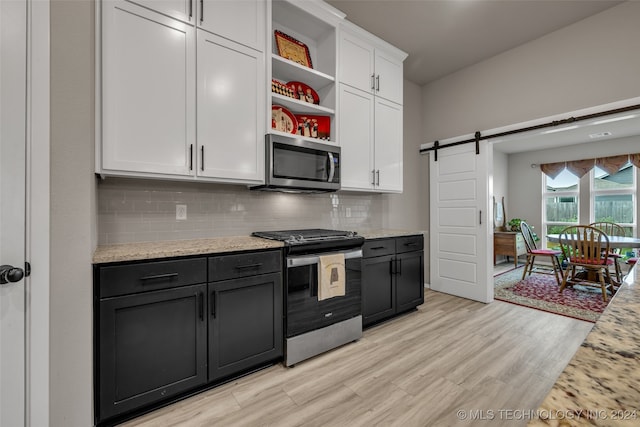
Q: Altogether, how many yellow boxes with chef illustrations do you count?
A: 1